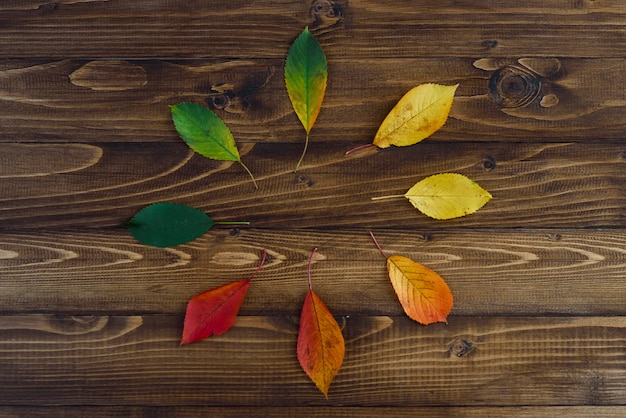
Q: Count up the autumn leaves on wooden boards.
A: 8